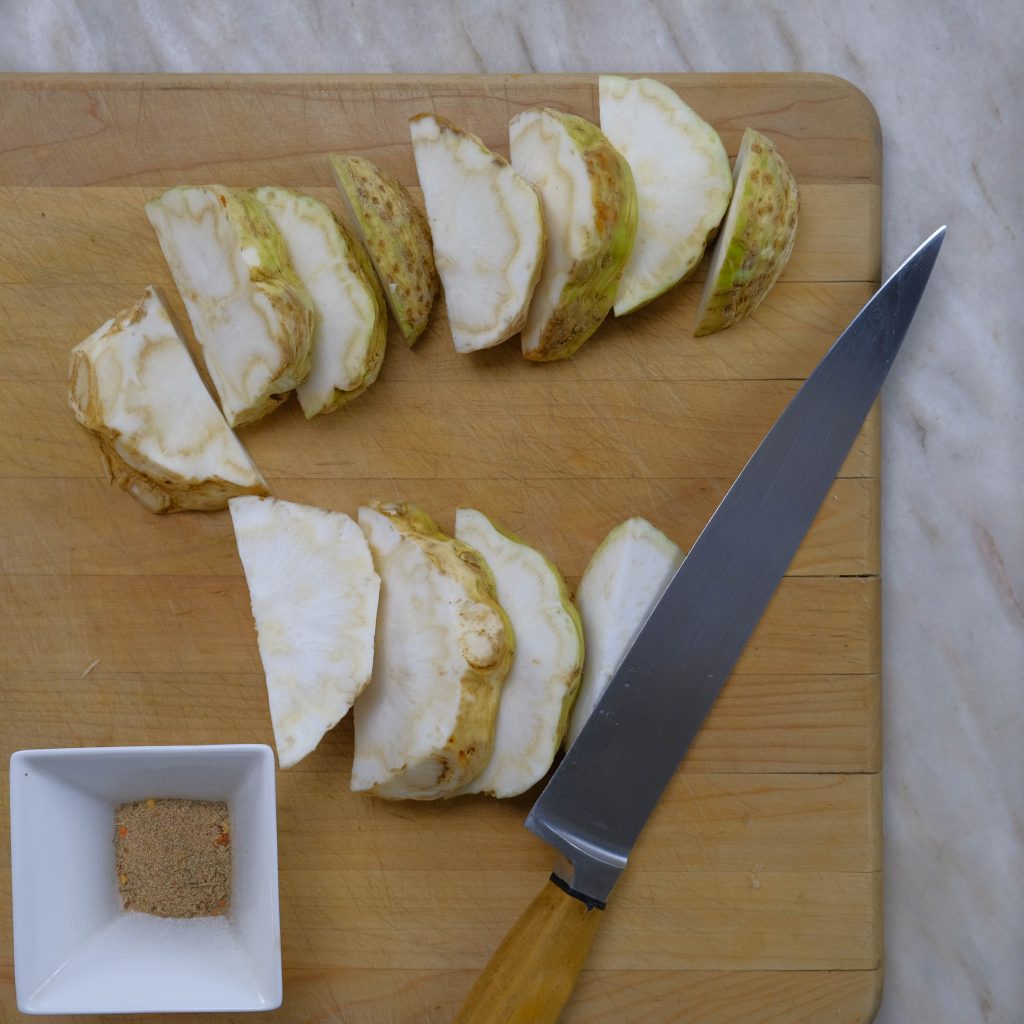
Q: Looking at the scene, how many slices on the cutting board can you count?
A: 12